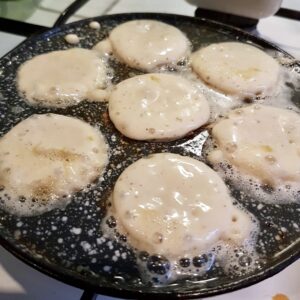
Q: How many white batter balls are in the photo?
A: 7